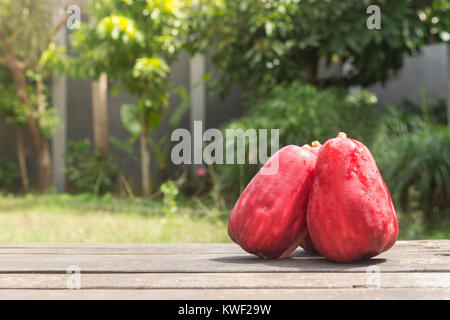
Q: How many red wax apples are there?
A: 3